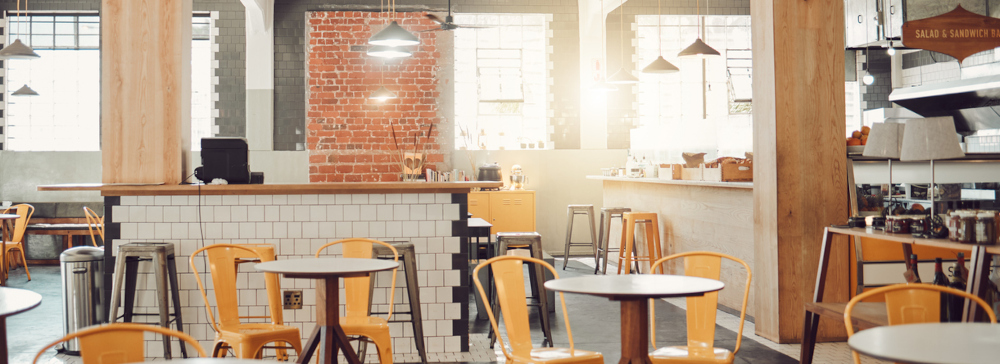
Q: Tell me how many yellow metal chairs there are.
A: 8